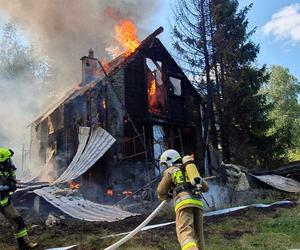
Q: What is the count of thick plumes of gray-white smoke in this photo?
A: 1